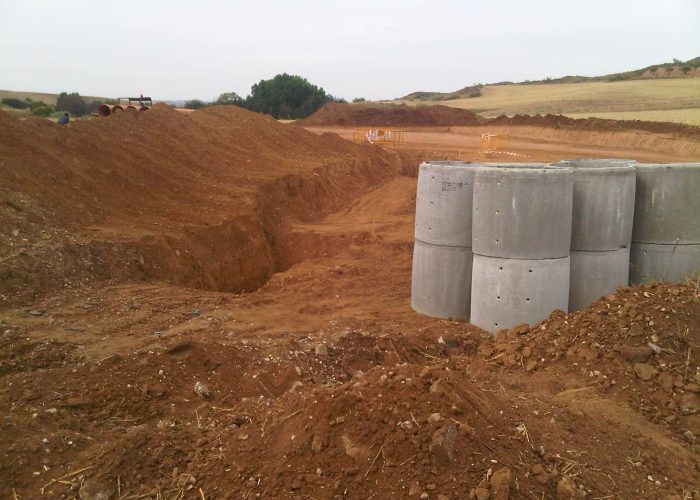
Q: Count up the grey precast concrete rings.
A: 8